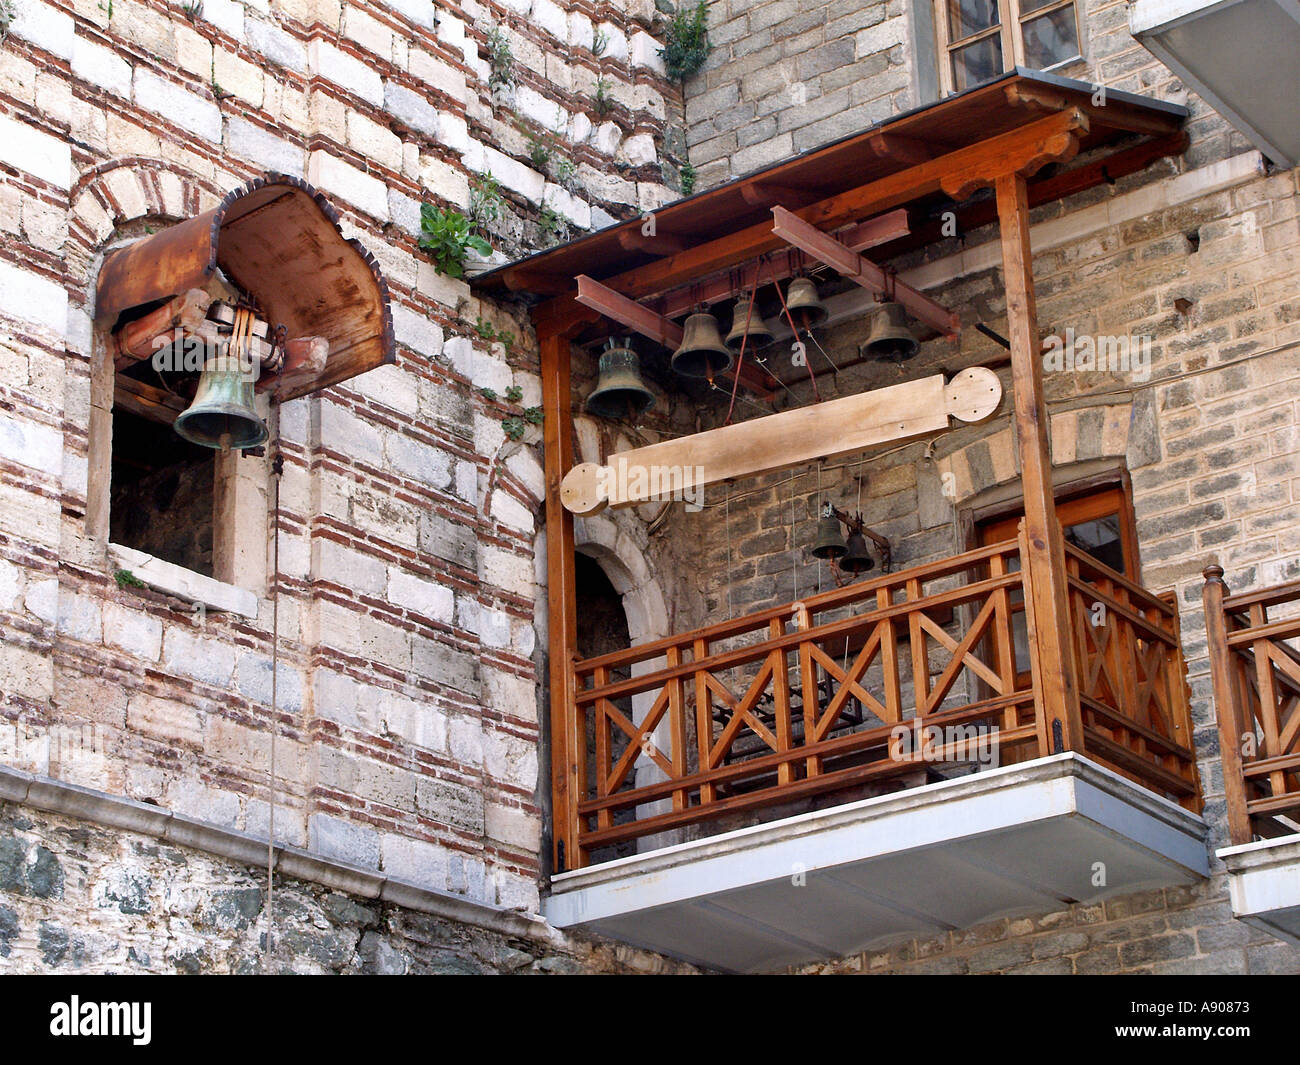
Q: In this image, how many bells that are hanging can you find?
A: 8